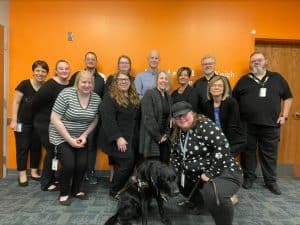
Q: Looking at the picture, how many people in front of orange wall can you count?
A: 13